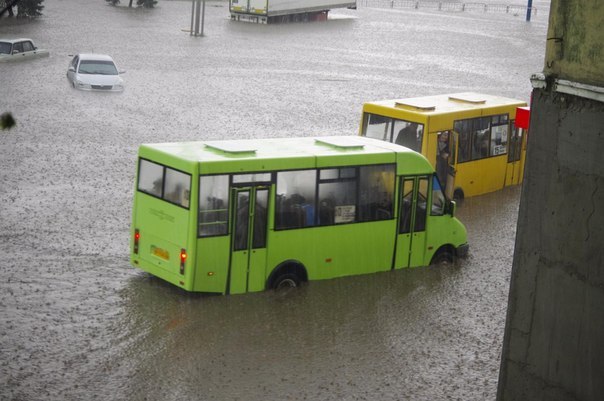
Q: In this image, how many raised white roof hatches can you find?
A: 4